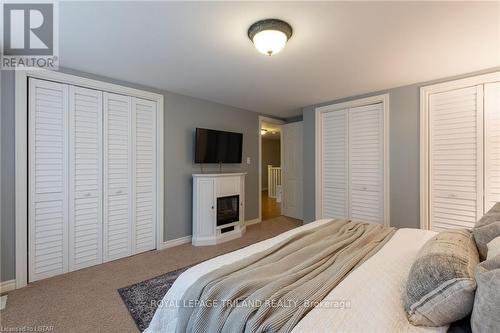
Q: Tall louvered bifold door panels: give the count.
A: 8